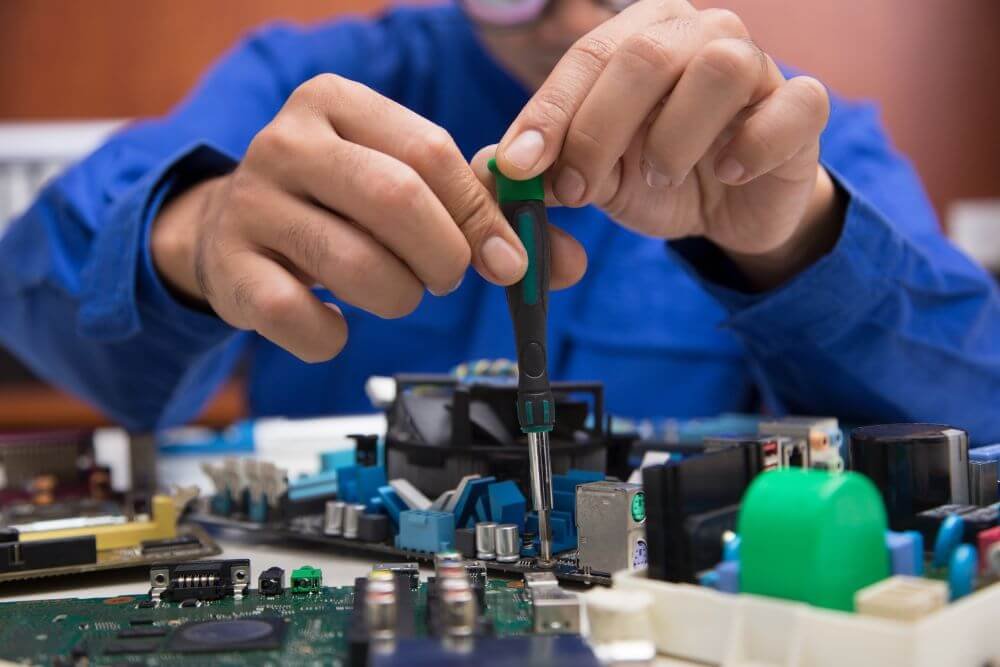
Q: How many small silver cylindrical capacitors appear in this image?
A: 4